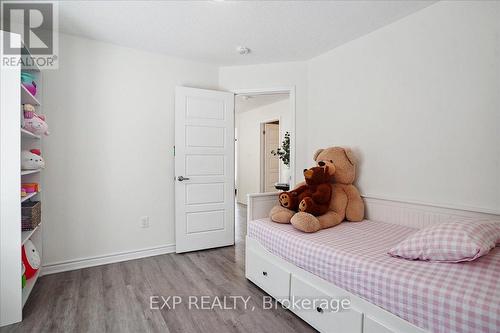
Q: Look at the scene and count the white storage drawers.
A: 3